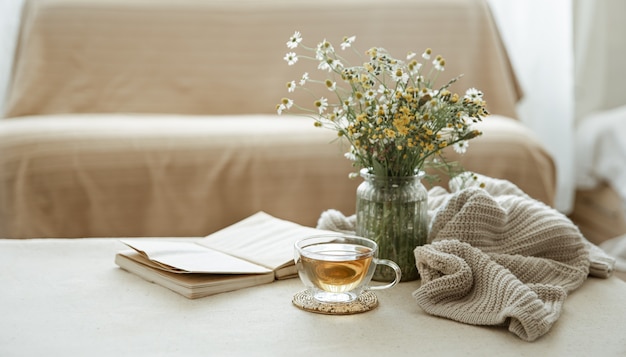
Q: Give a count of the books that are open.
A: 1